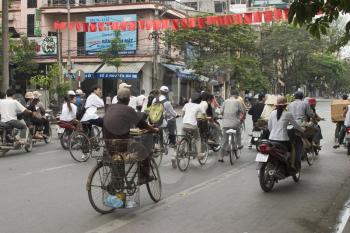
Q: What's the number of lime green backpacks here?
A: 1